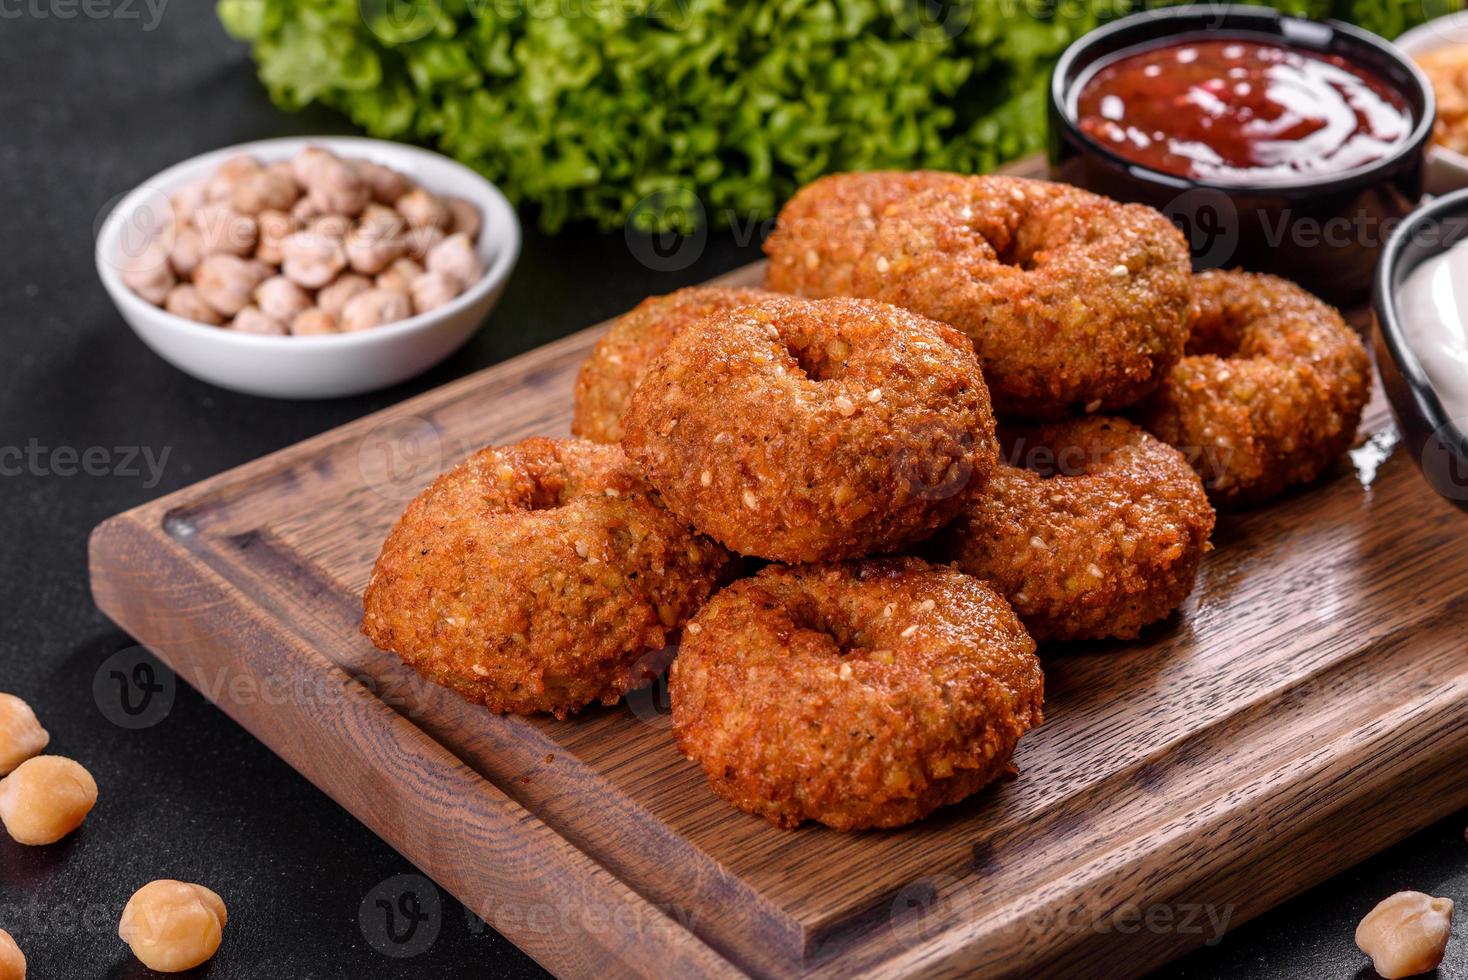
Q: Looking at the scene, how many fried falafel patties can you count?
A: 8